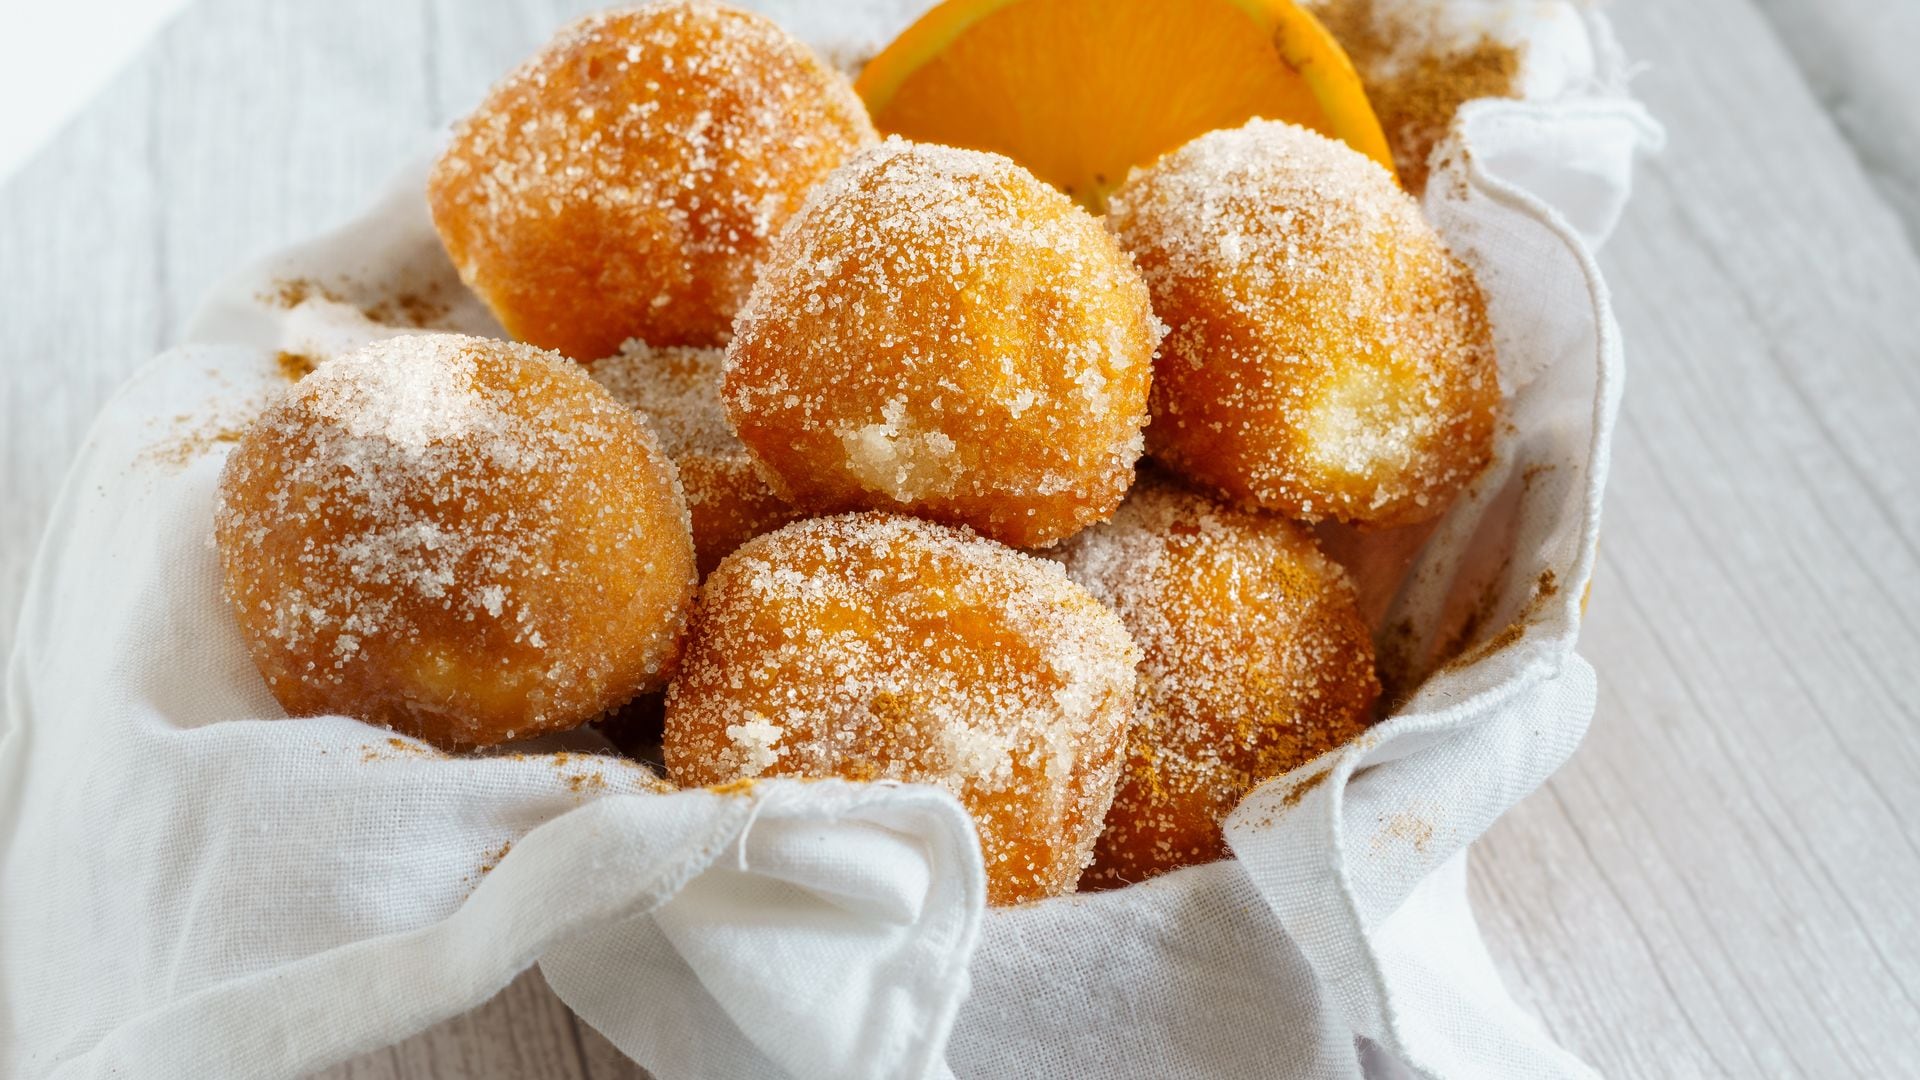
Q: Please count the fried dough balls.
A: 7